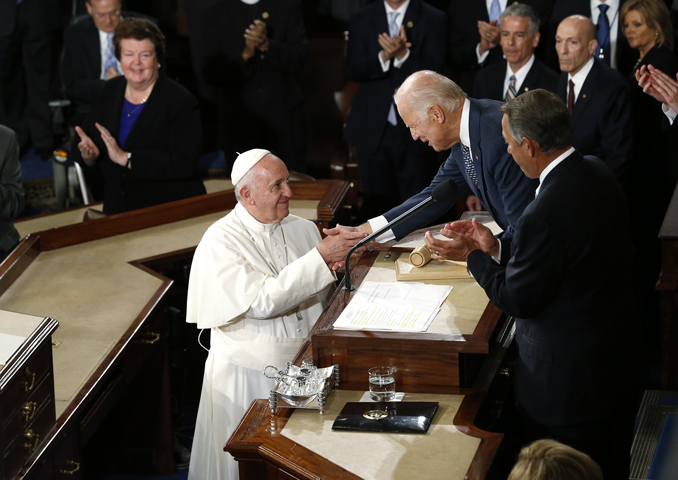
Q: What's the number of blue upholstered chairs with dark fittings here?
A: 0